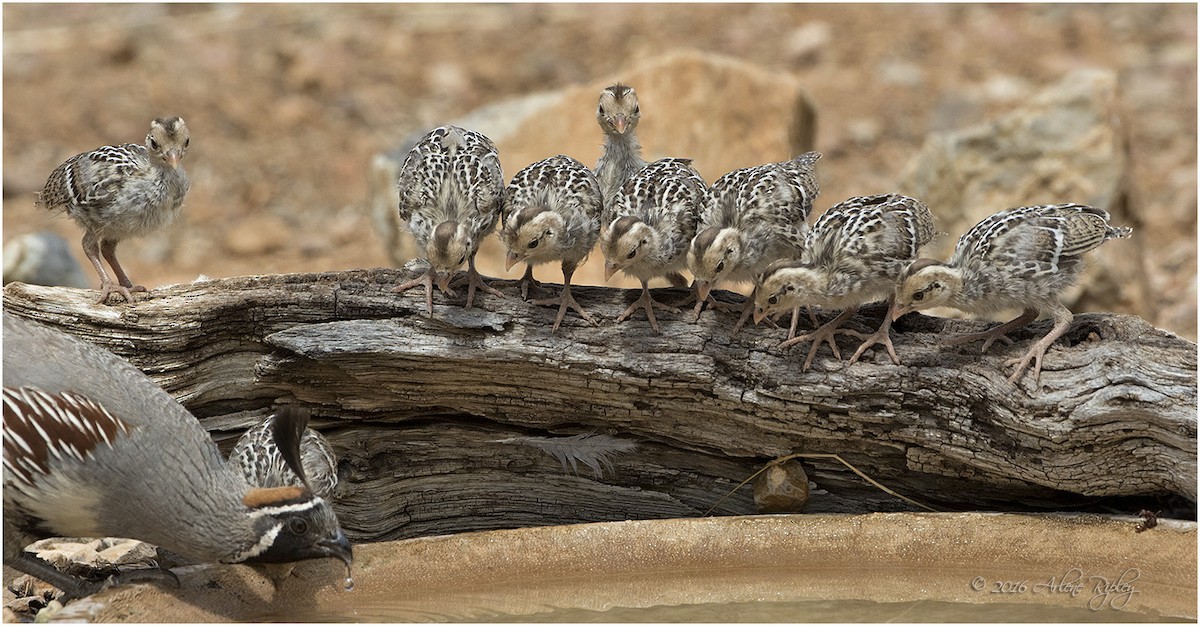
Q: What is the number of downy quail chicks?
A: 9